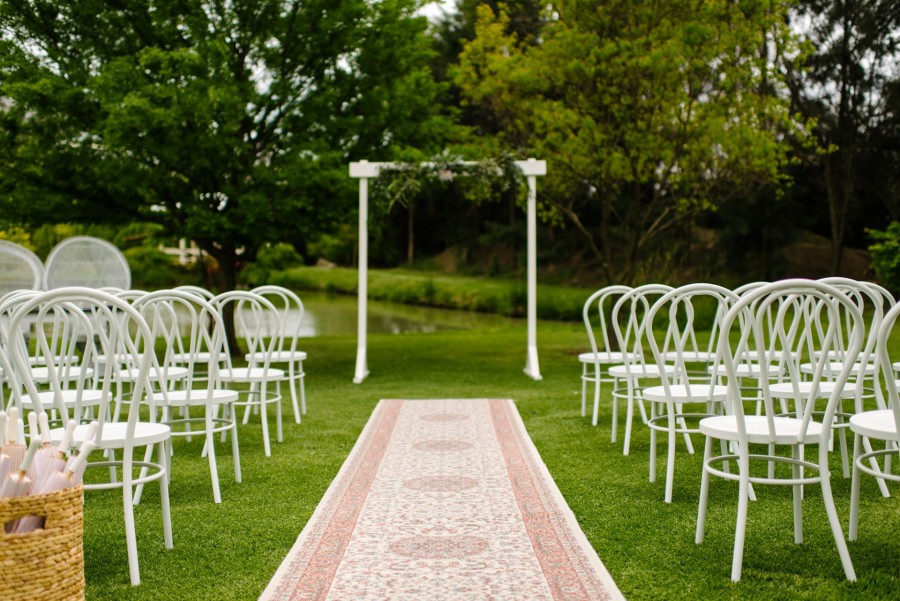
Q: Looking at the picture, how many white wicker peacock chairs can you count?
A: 2